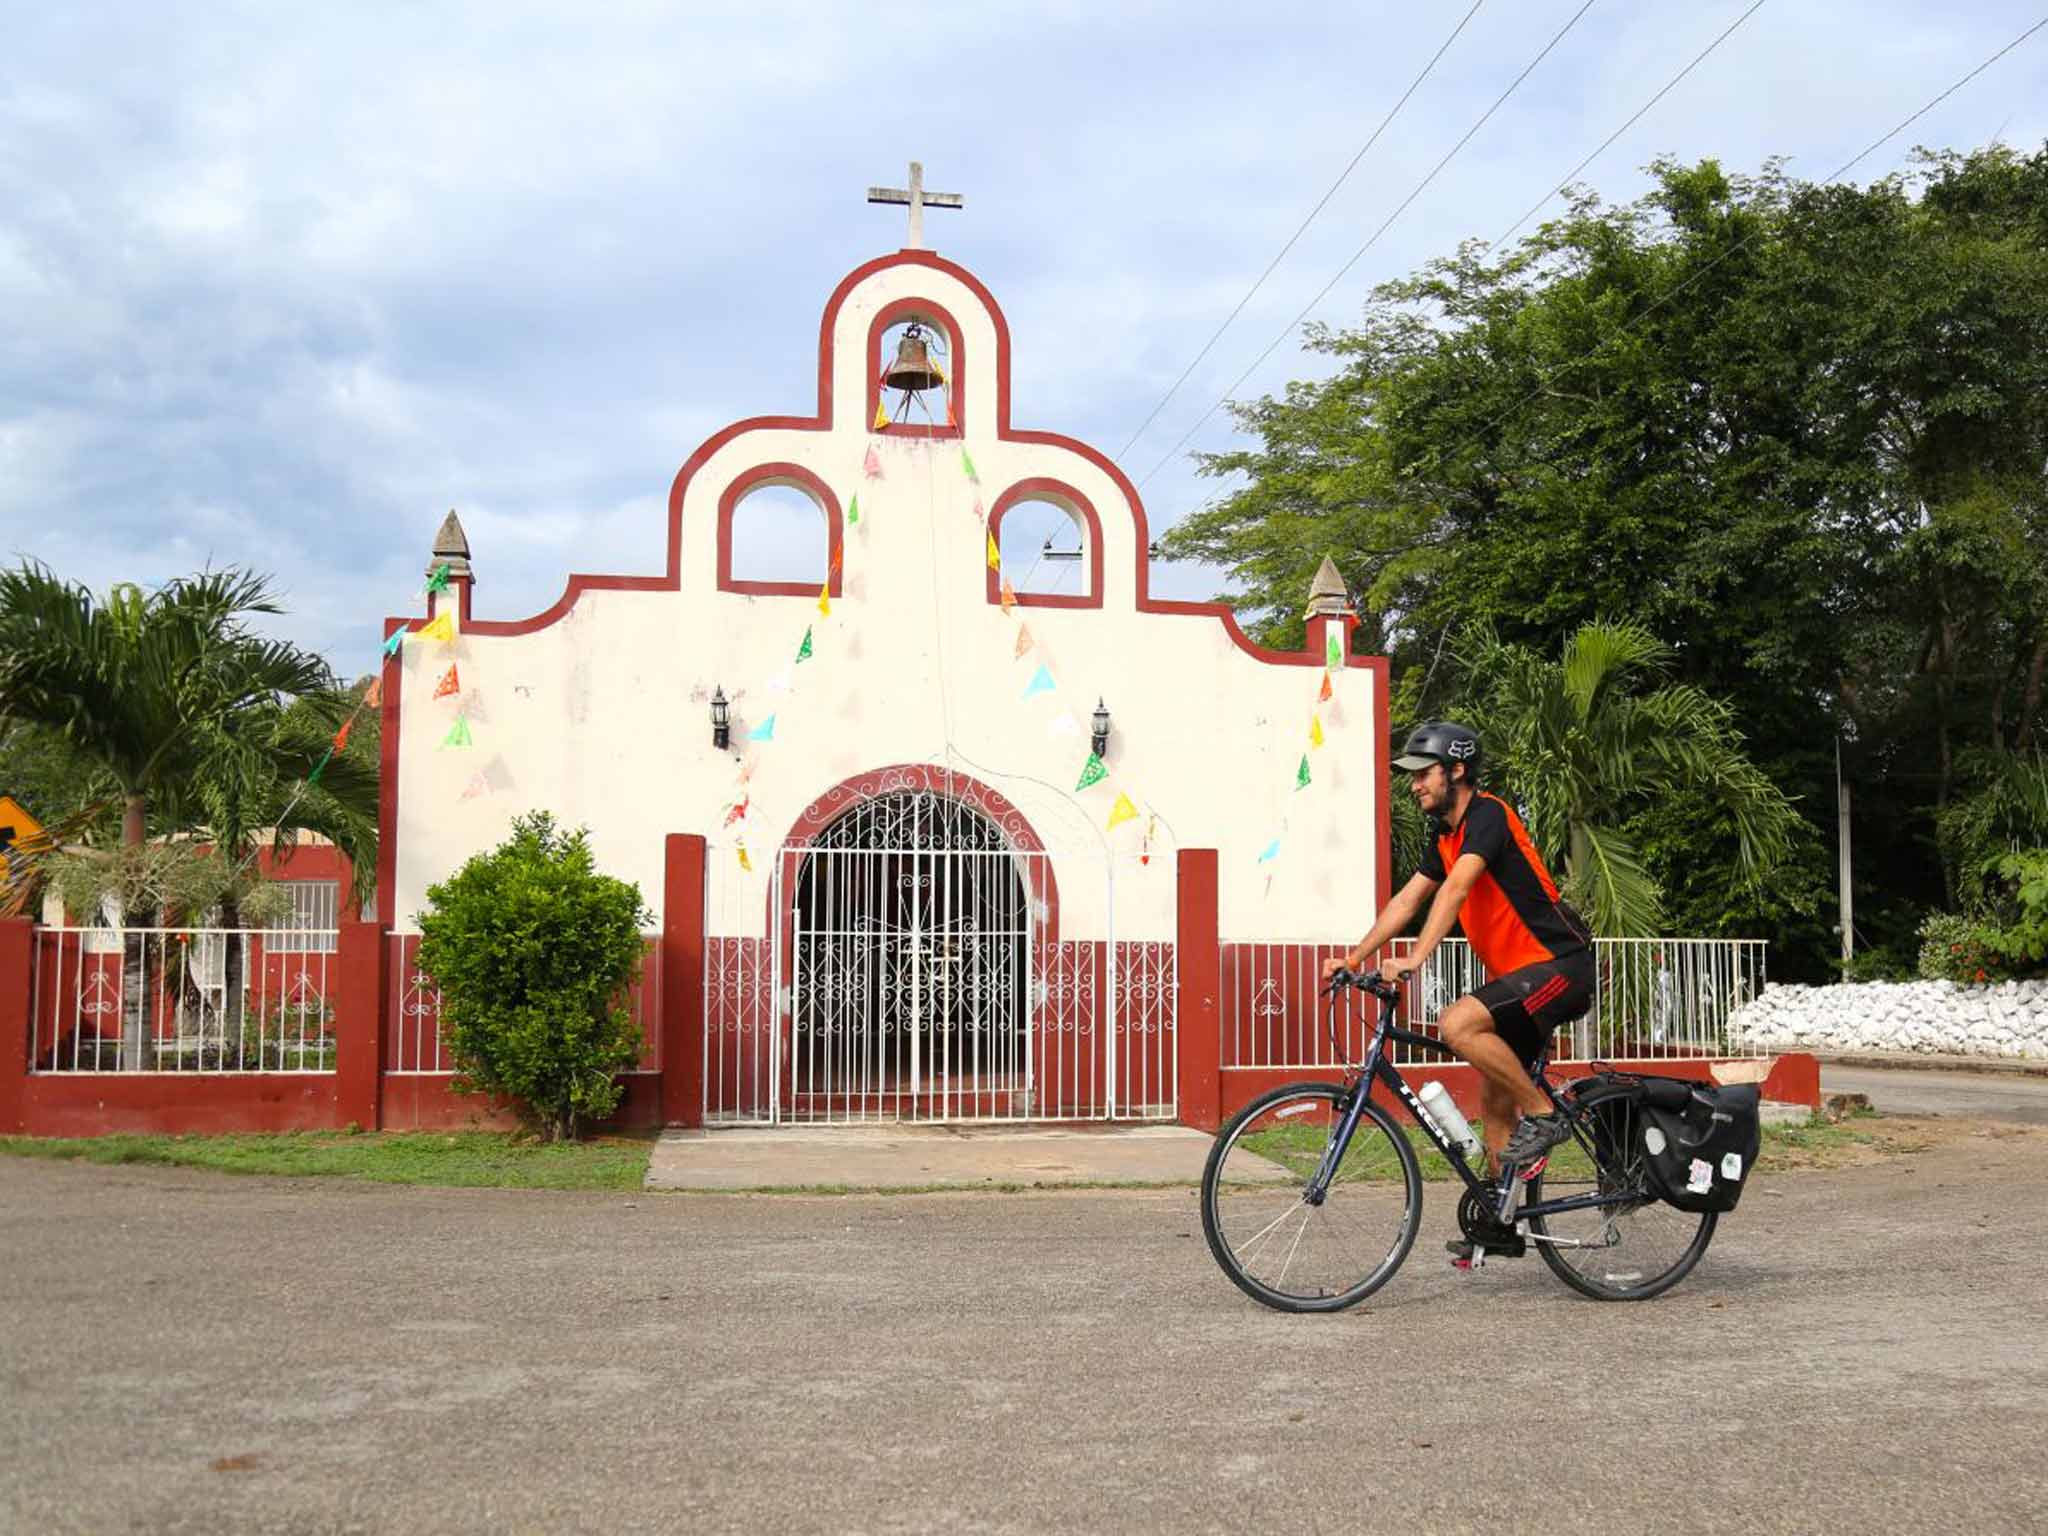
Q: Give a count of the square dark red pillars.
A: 4